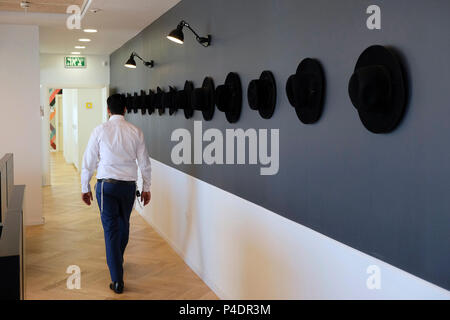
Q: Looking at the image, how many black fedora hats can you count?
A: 13